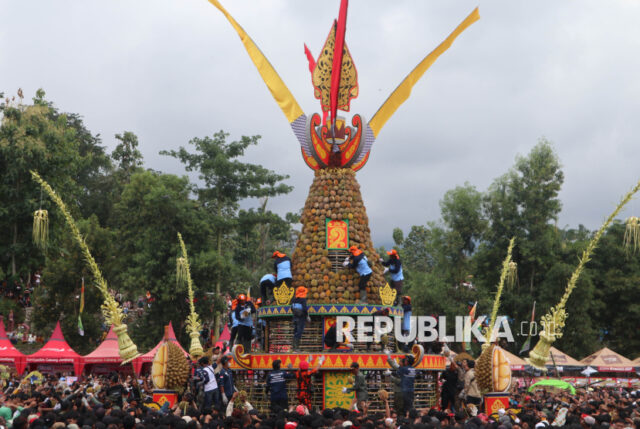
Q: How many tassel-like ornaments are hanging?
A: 4